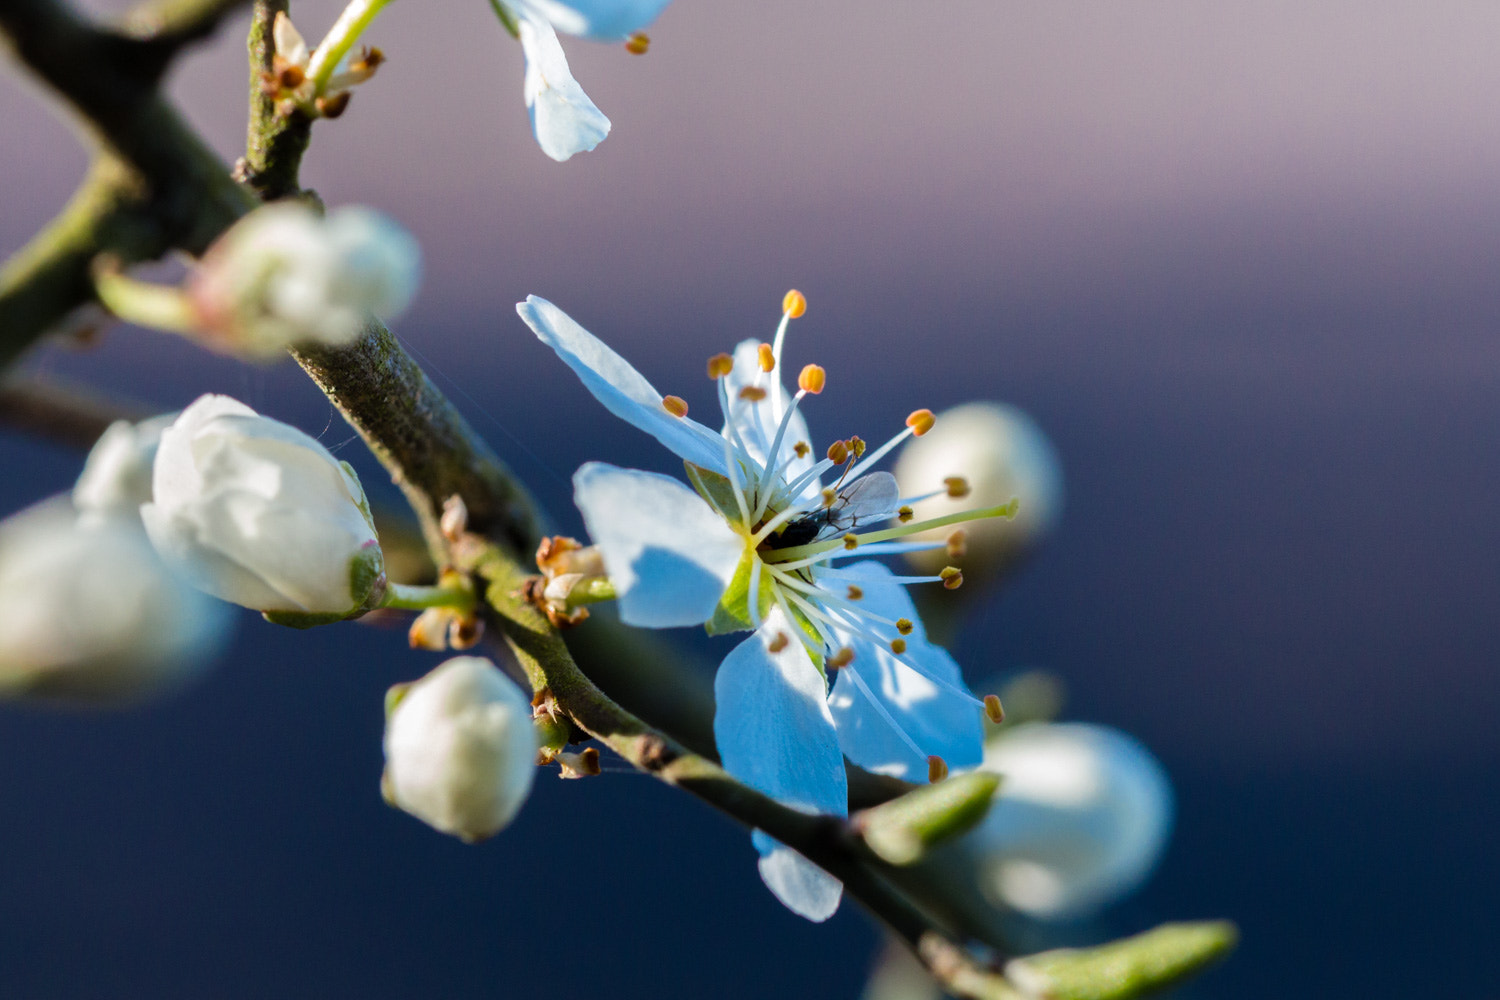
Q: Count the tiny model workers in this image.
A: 0